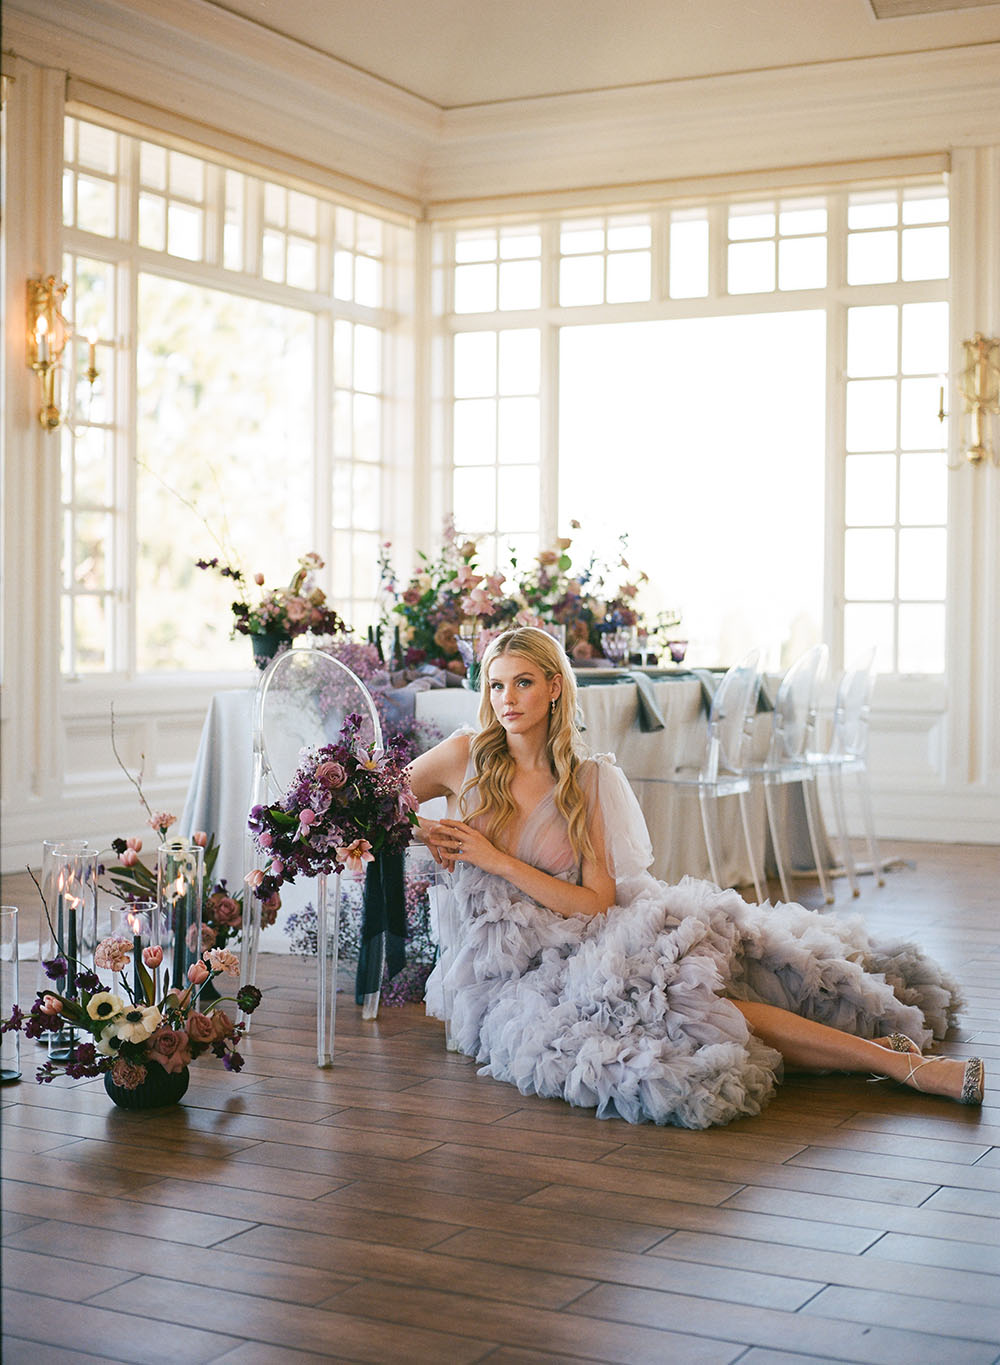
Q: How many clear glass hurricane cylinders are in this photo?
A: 5